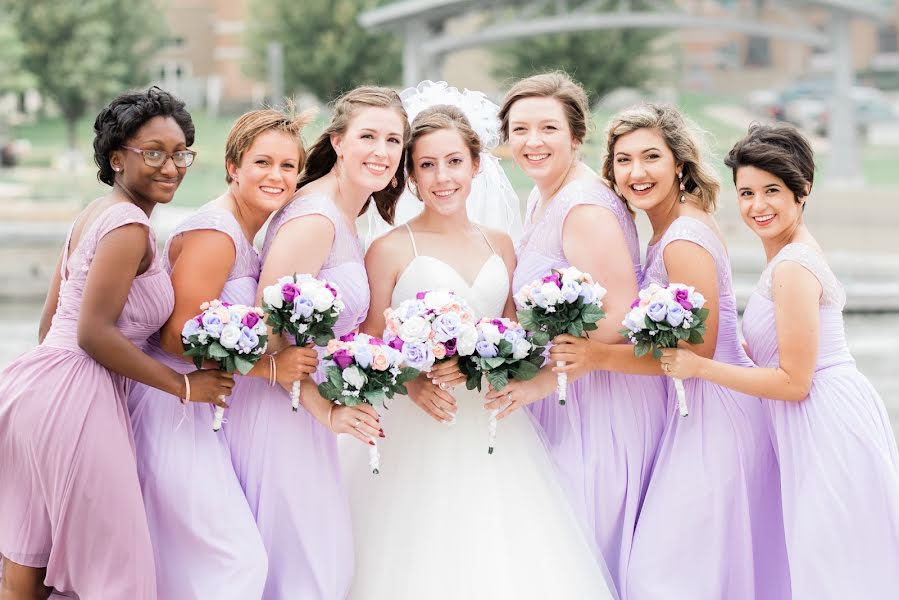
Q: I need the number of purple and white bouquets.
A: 7